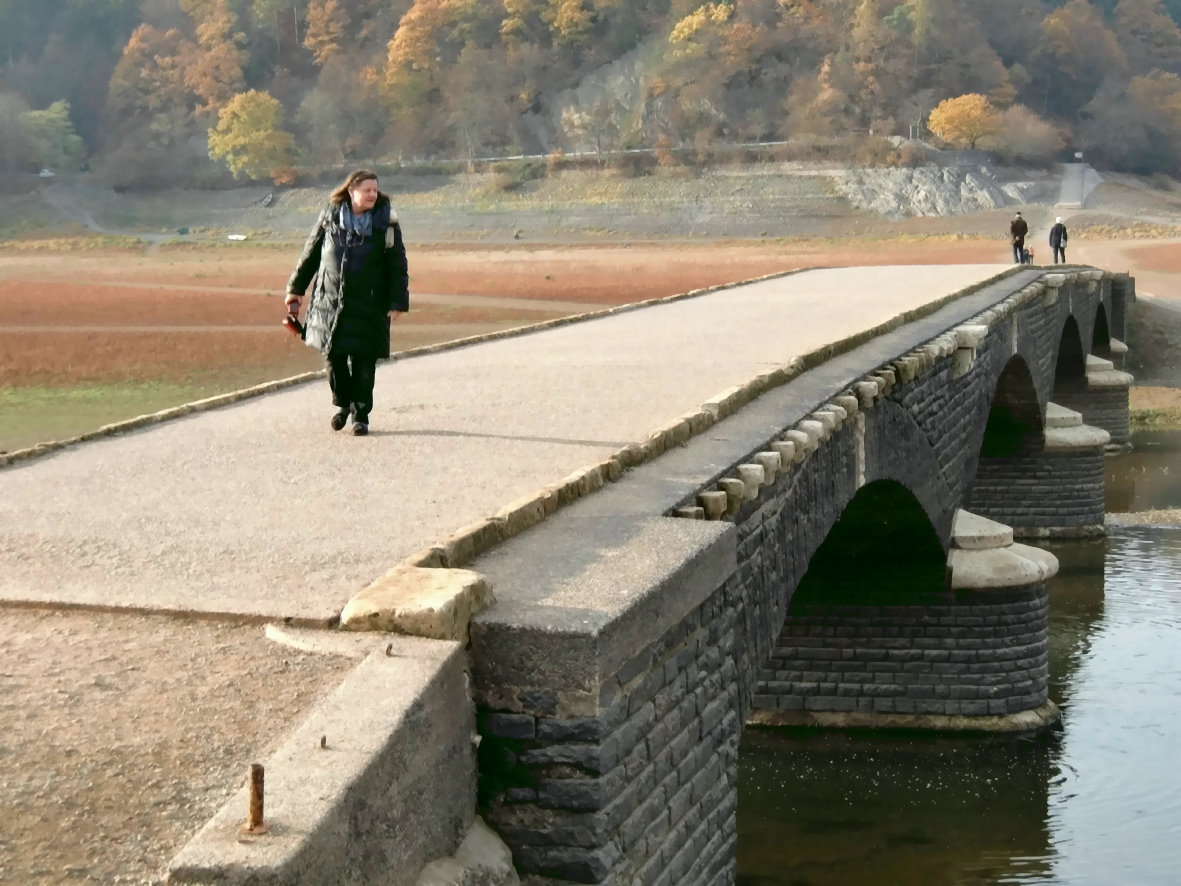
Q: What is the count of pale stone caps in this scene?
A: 4